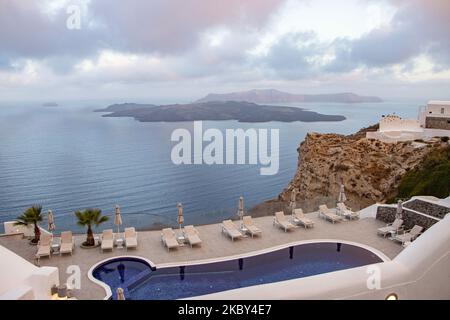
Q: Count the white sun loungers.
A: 14